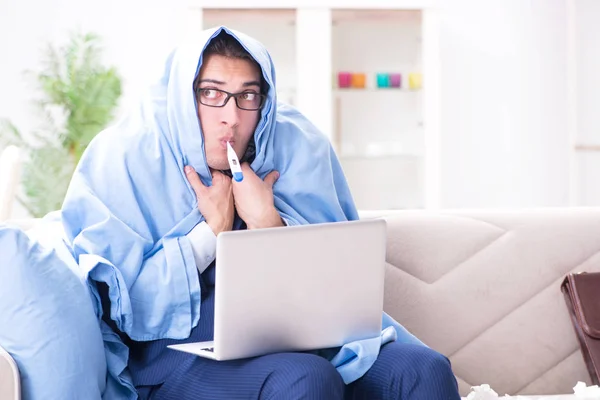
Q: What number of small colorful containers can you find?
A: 5